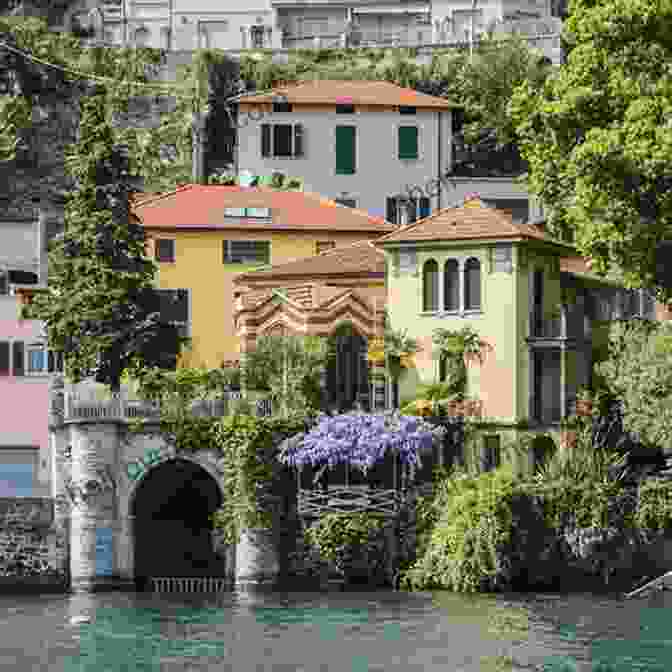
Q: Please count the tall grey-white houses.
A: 1